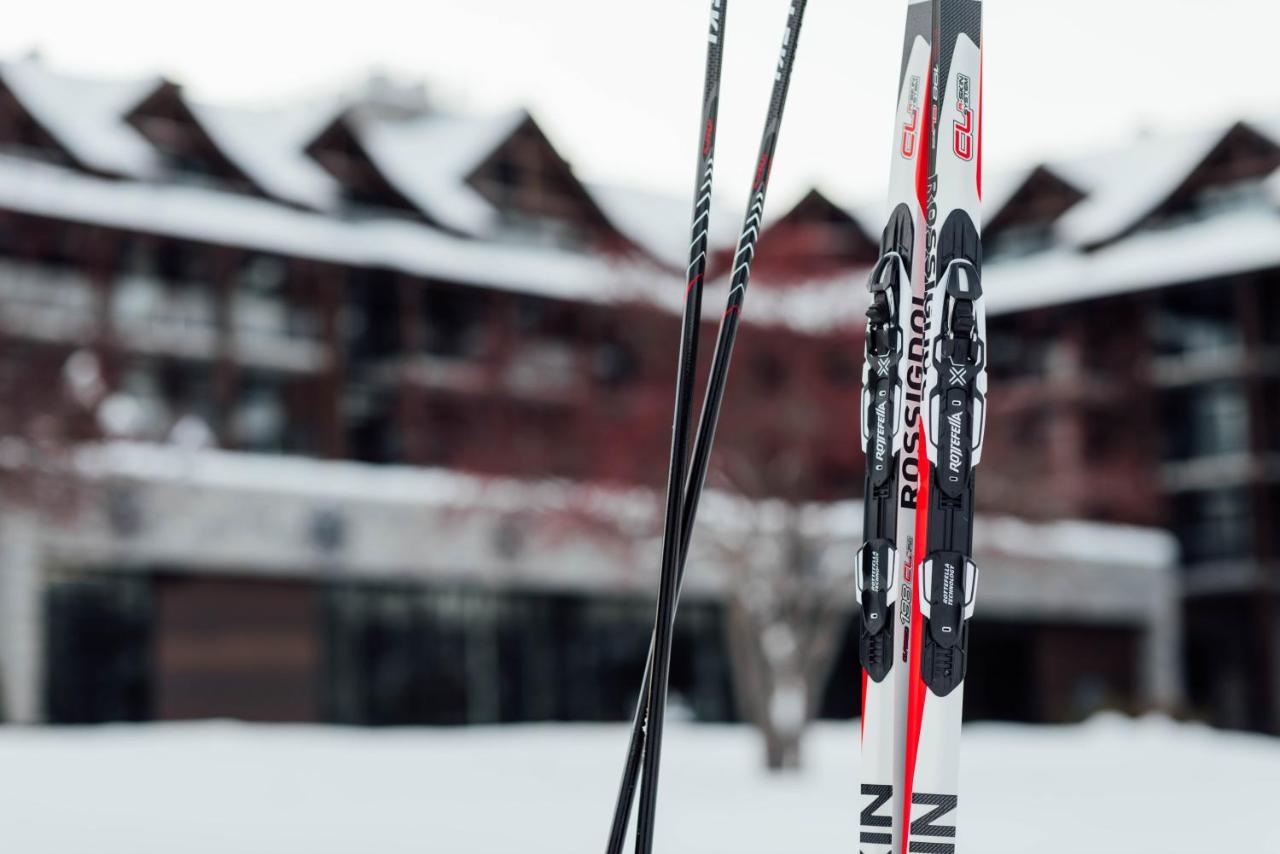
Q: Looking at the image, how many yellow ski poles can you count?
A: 0